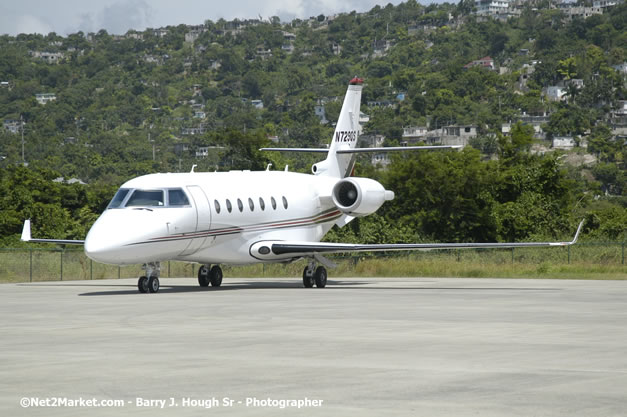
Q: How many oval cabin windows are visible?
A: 7